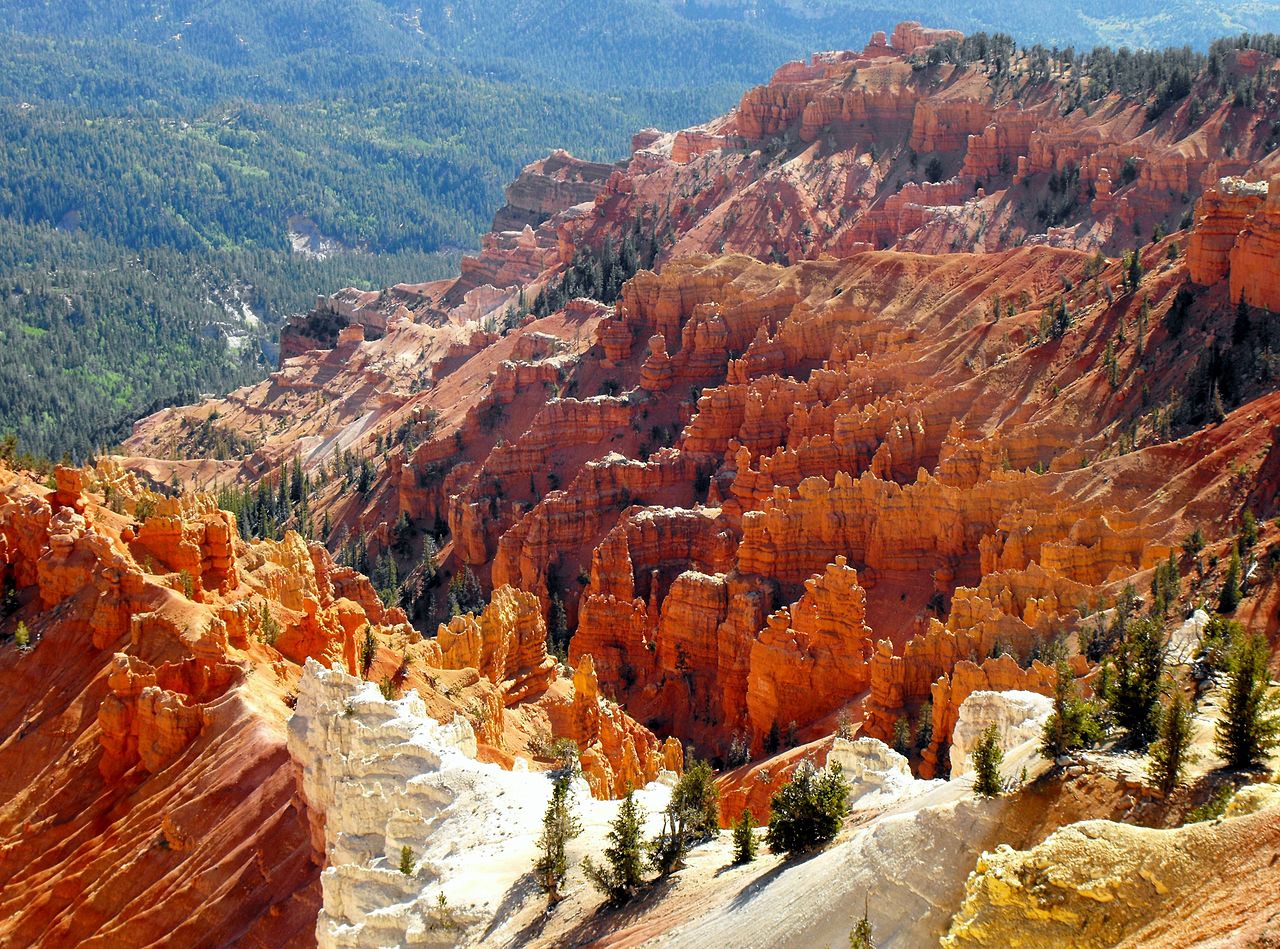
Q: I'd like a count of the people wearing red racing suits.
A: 0